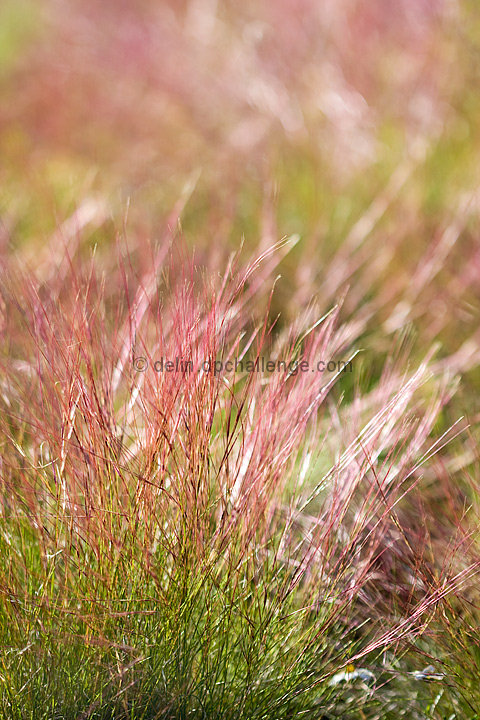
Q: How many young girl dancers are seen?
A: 0